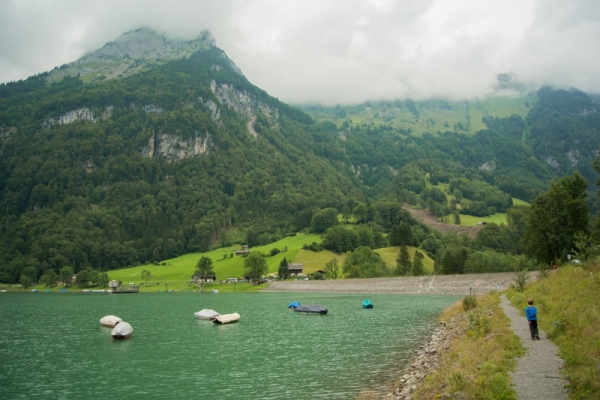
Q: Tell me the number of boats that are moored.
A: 7